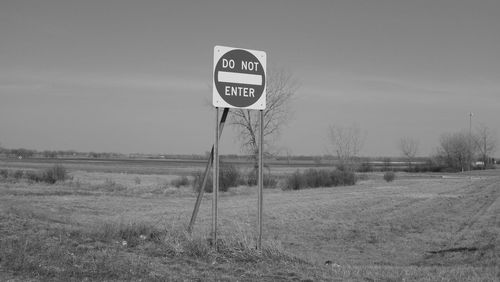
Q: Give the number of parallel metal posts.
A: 2